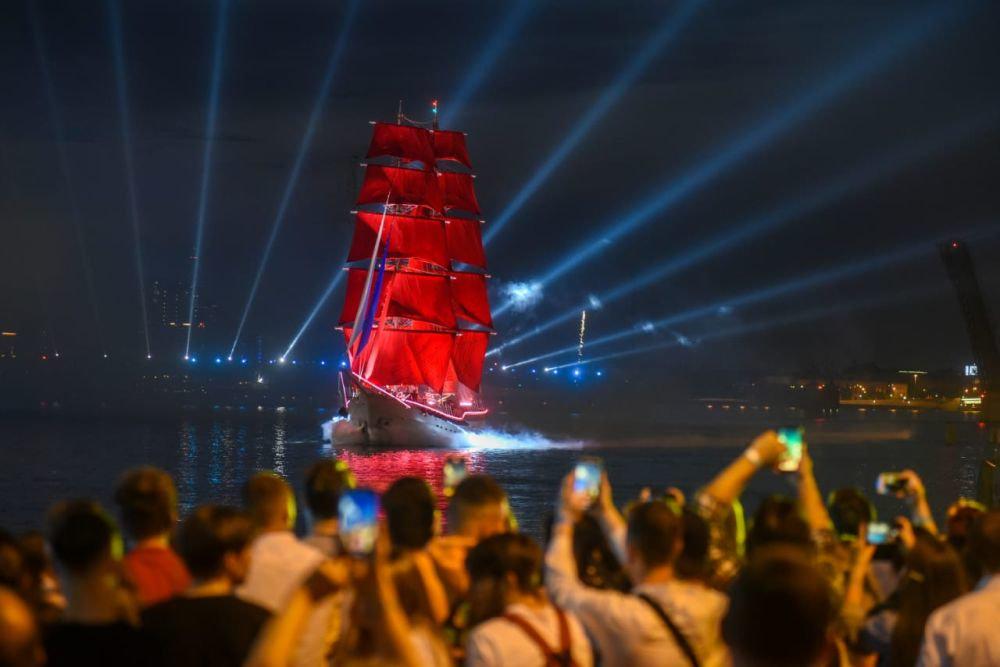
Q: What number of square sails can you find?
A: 10